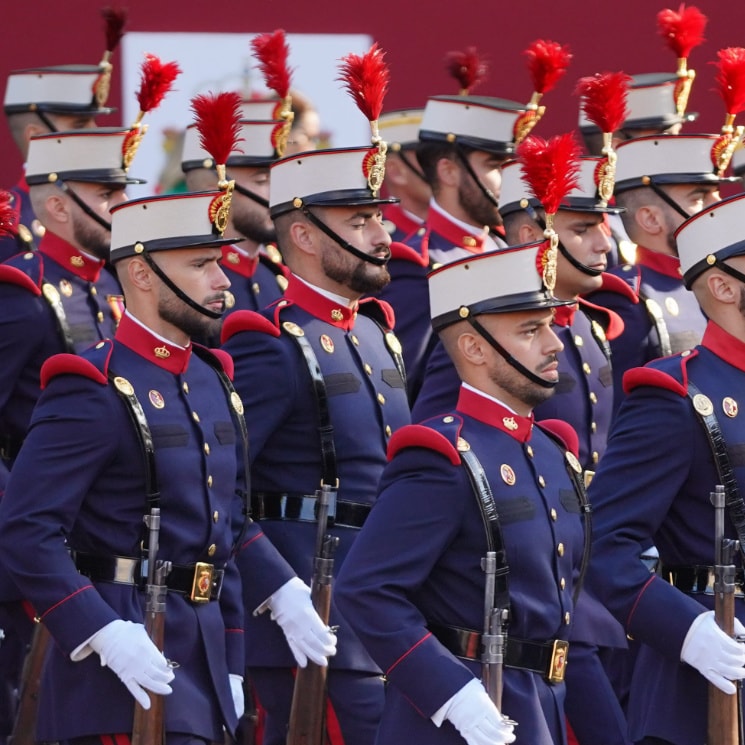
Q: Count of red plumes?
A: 12